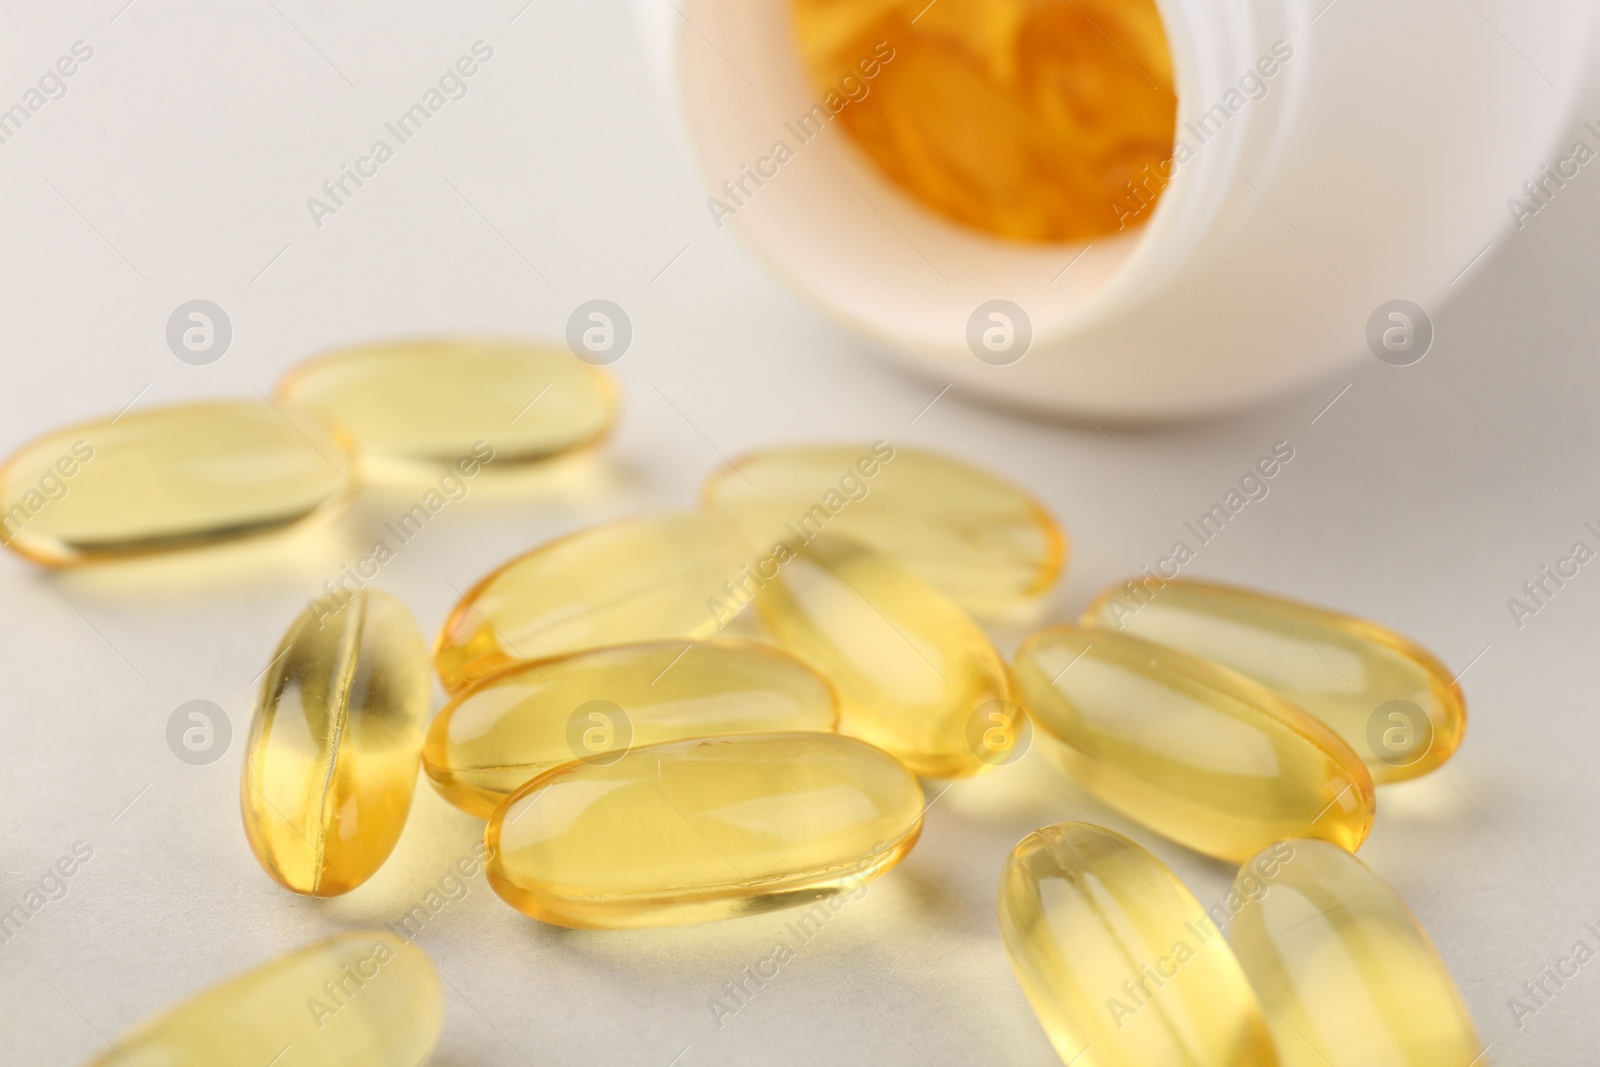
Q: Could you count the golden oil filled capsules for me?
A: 13